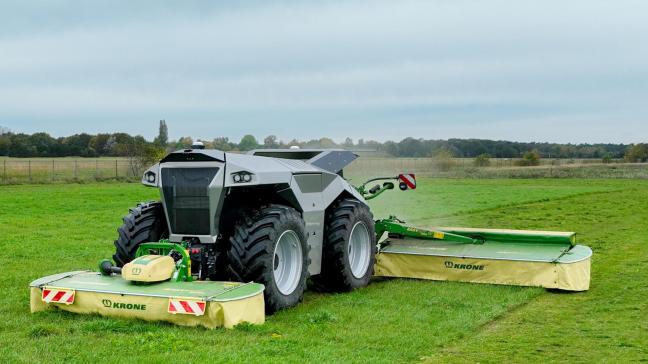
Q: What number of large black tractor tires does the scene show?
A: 3